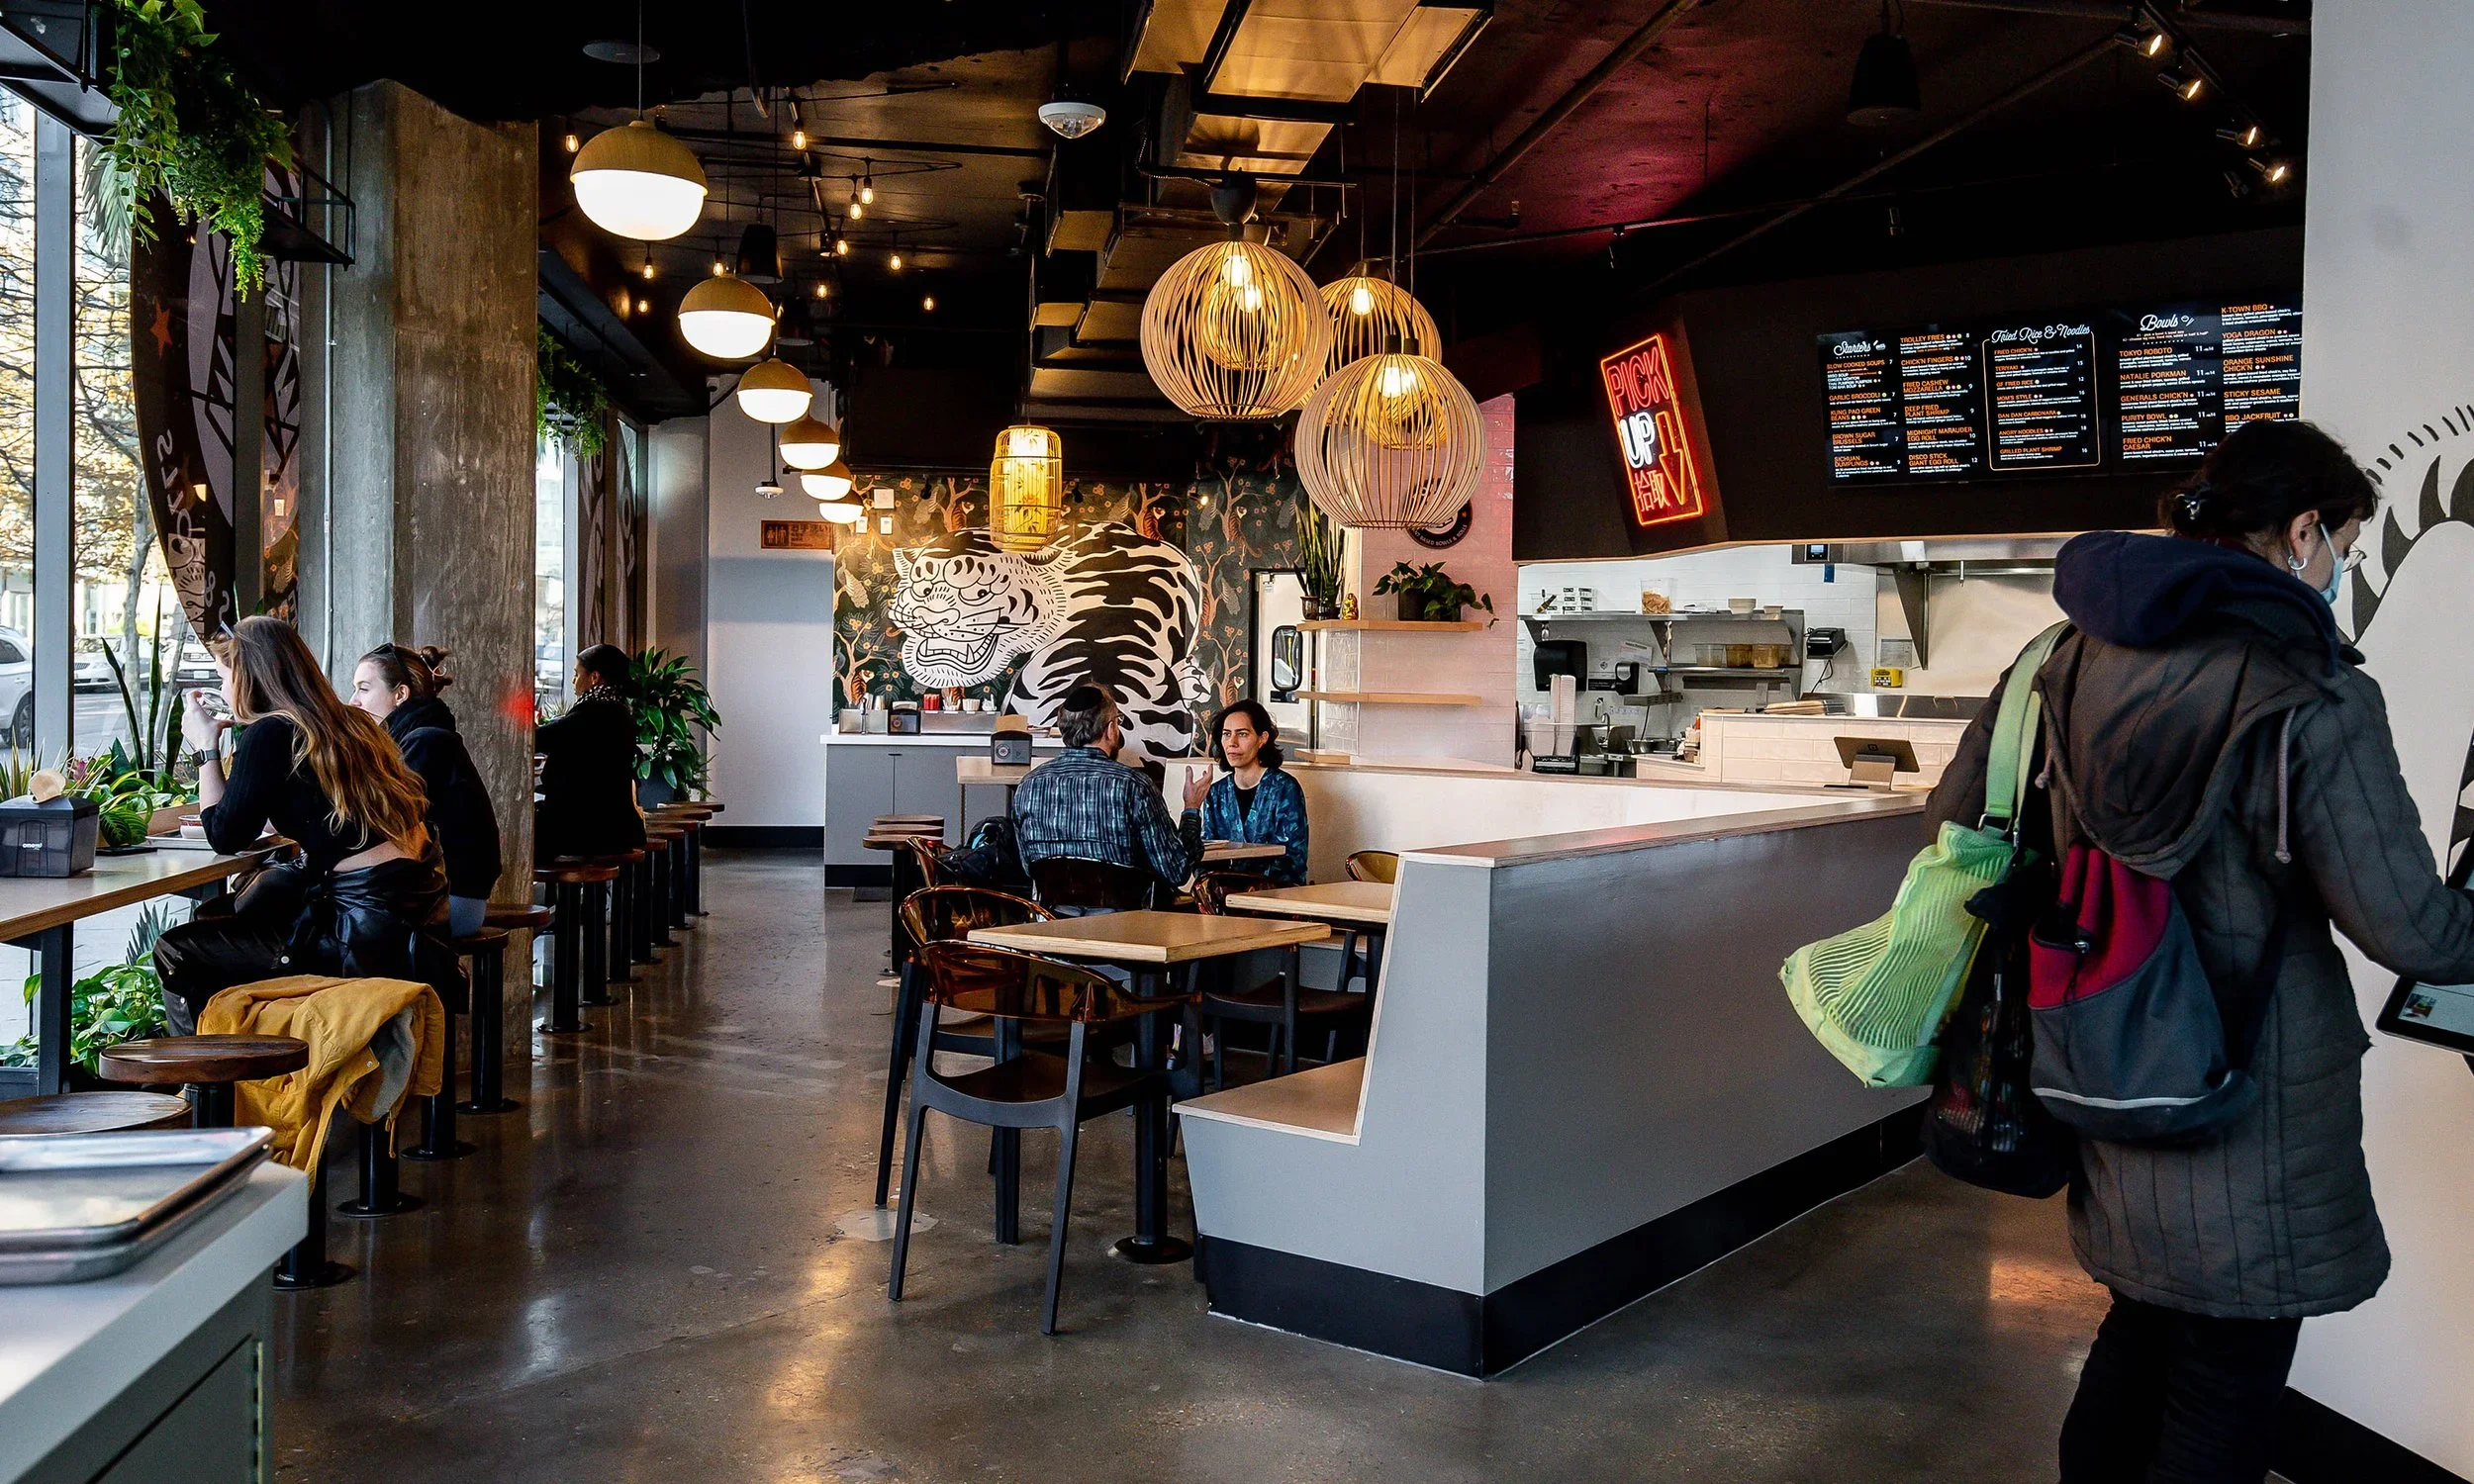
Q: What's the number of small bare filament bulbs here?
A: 11